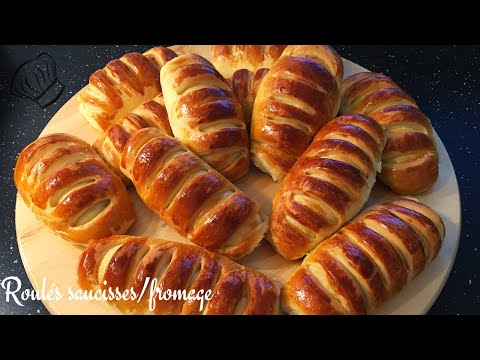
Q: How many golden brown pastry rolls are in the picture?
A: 12